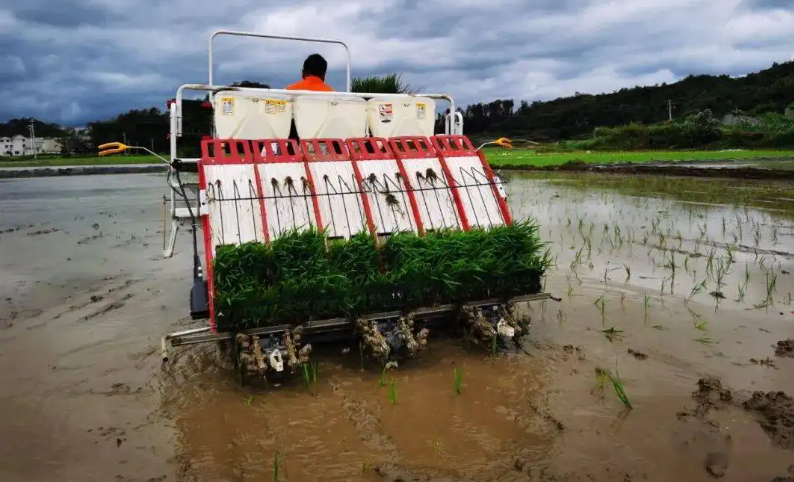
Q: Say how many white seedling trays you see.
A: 6